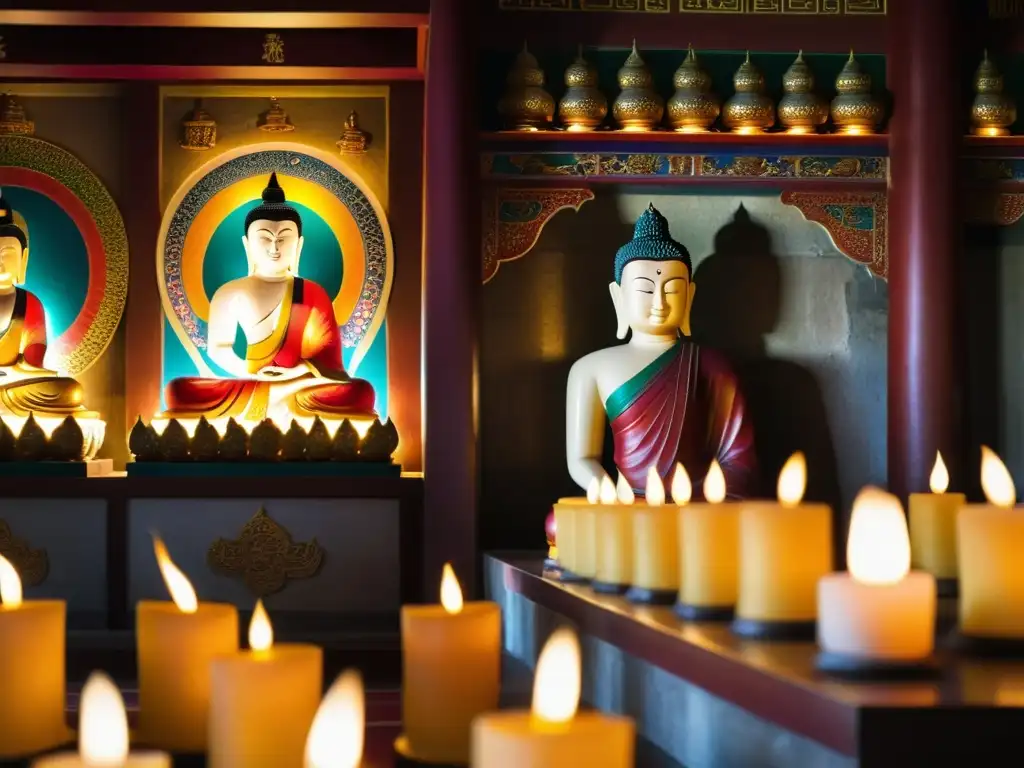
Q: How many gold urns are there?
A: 8